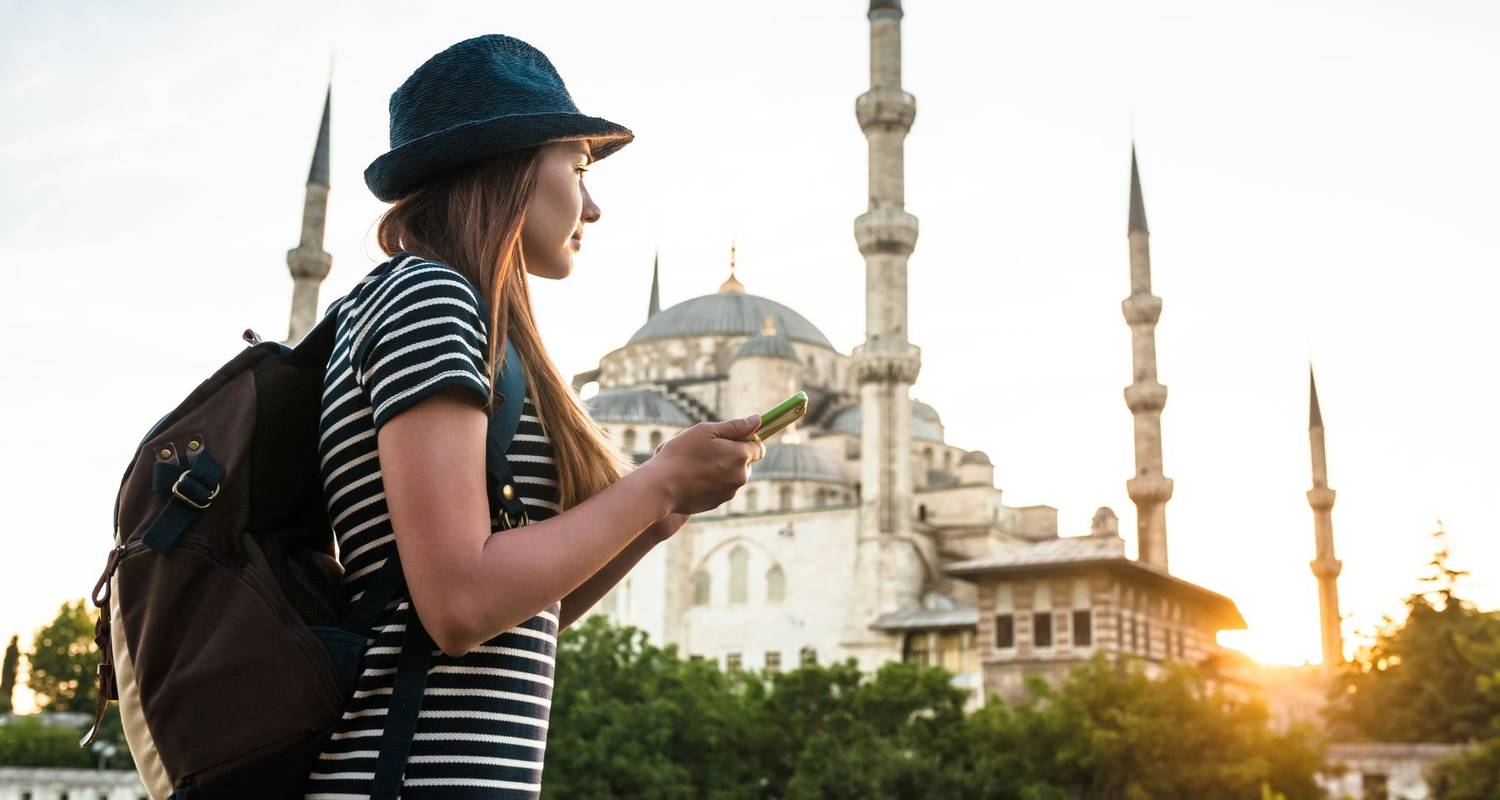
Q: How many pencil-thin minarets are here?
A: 5